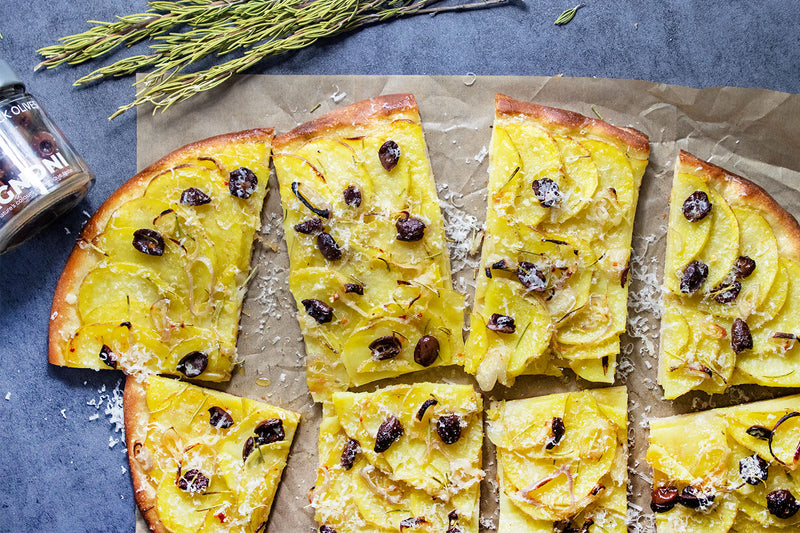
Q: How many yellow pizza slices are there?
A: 8